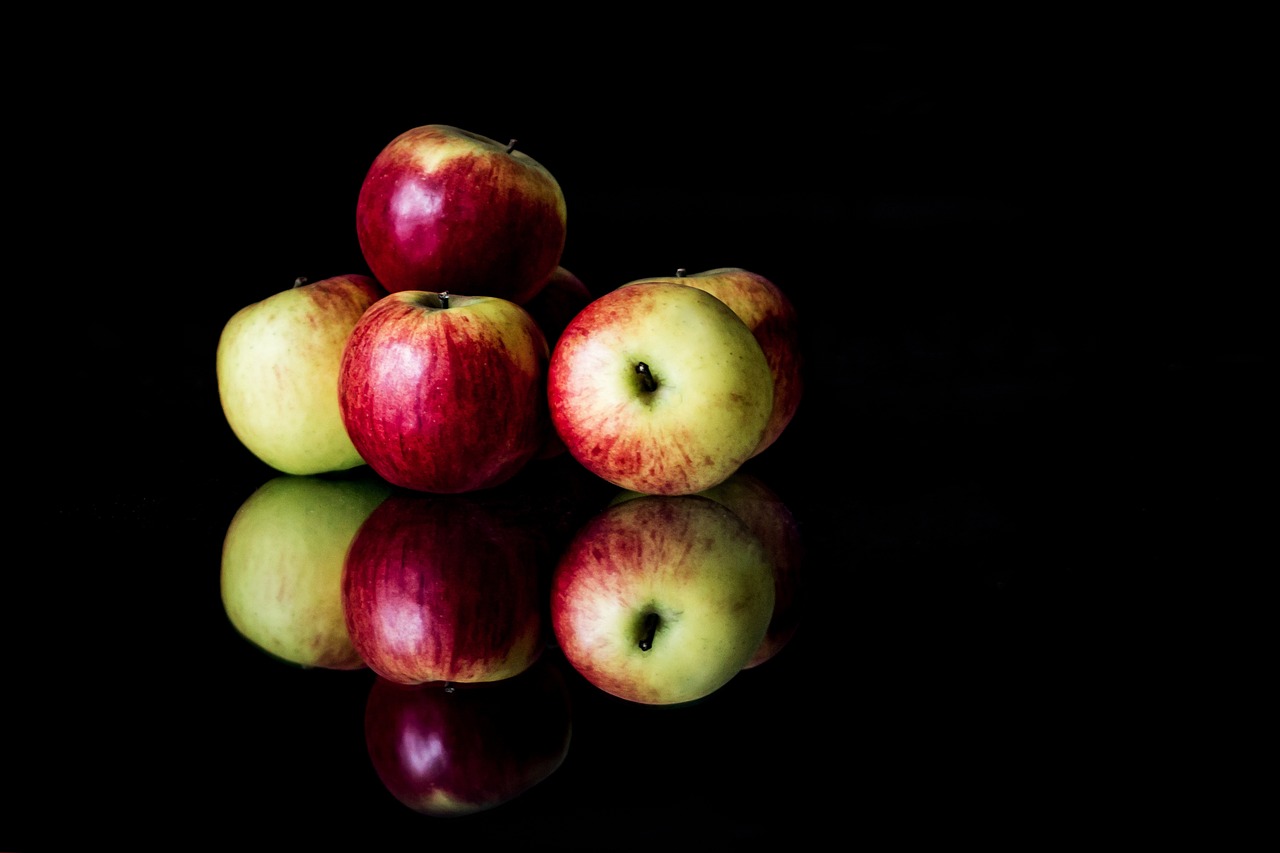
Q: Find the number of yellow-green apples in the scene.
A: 2